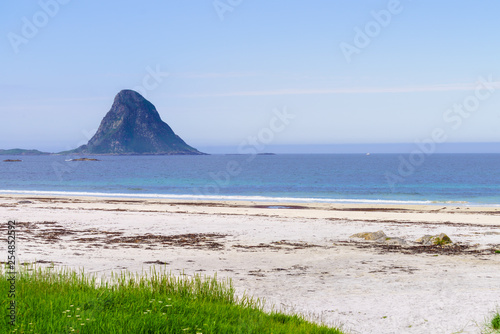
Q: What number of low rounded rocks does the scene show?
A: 2